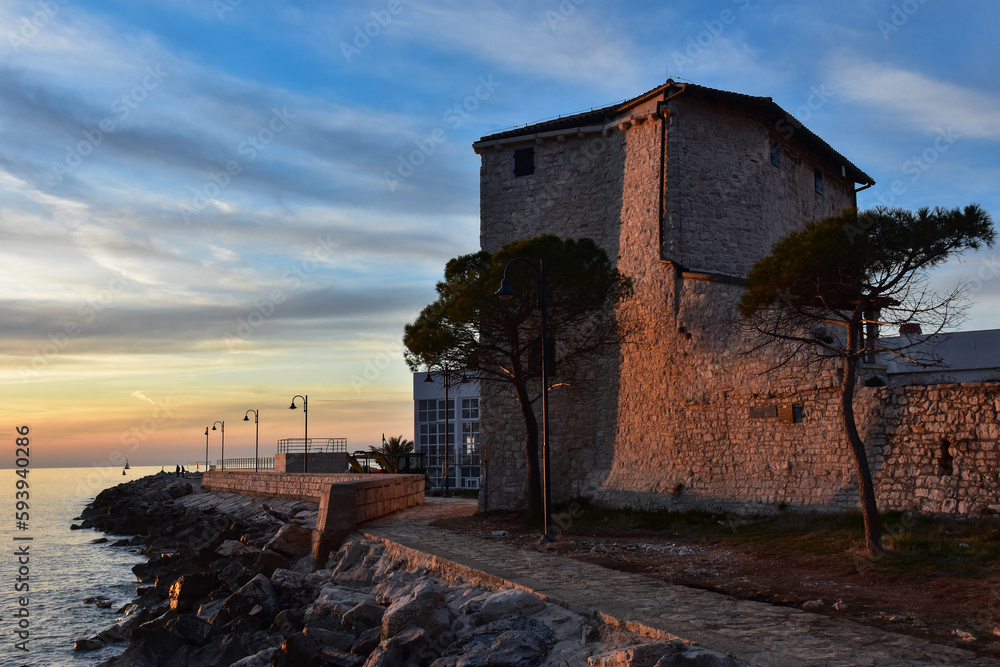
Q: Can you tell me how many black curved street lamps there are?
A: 6